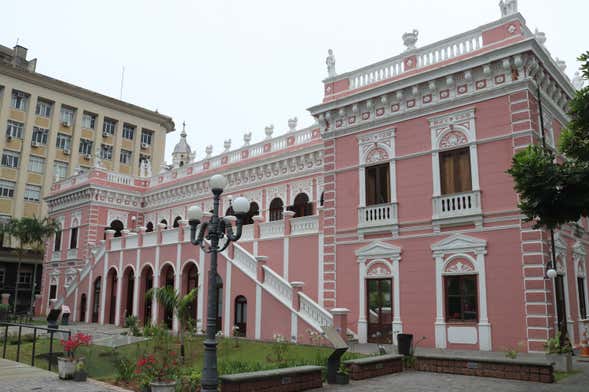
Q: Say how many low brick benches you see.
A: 3